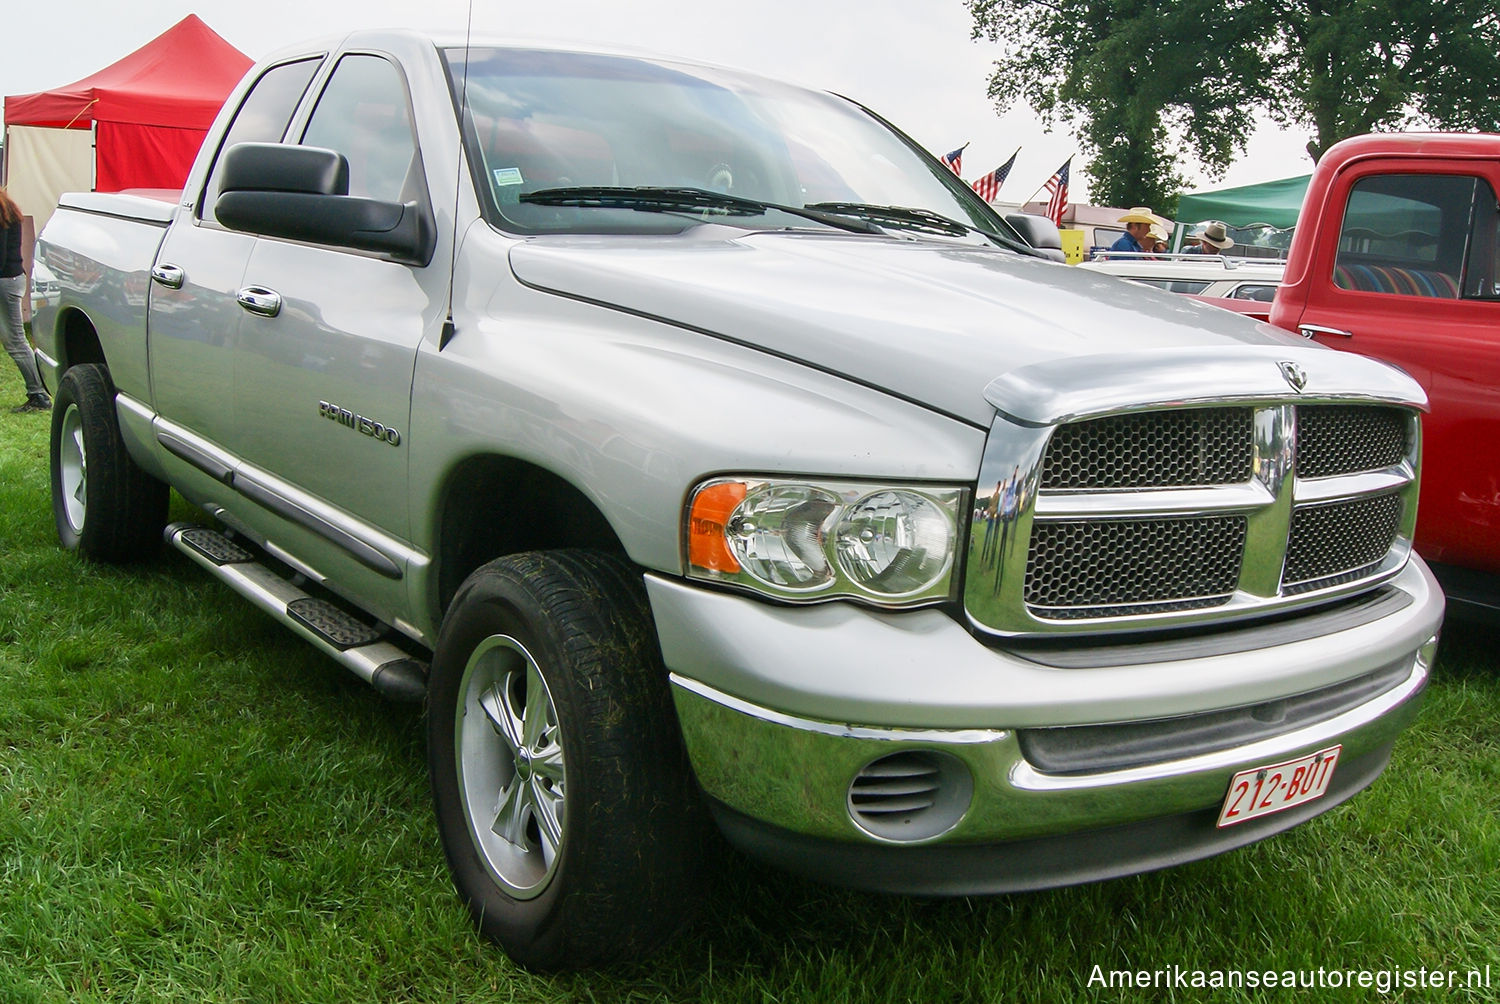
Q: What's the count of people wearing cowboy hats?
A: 3